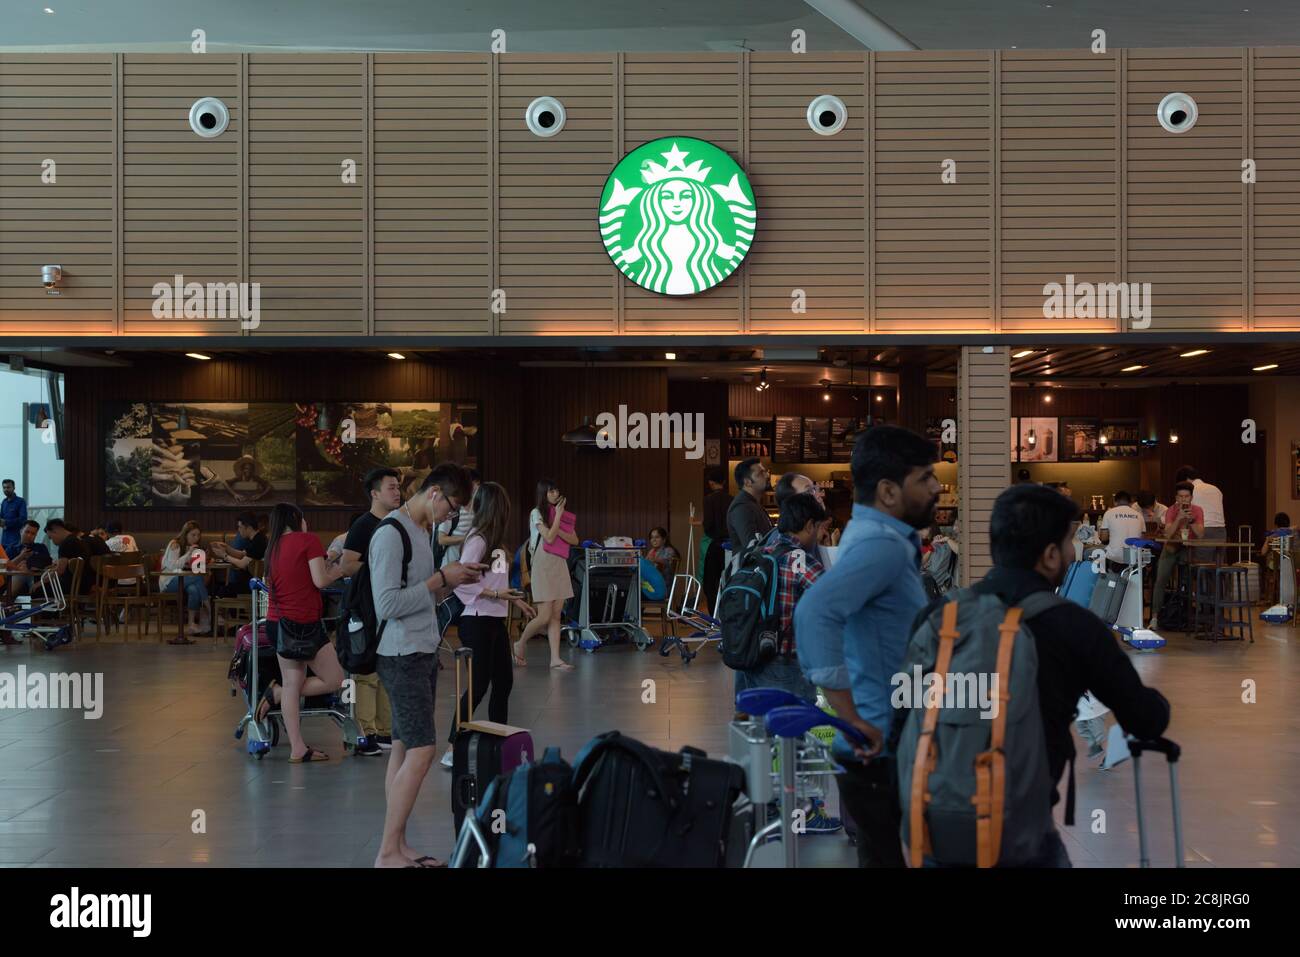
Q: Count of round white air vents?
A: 4